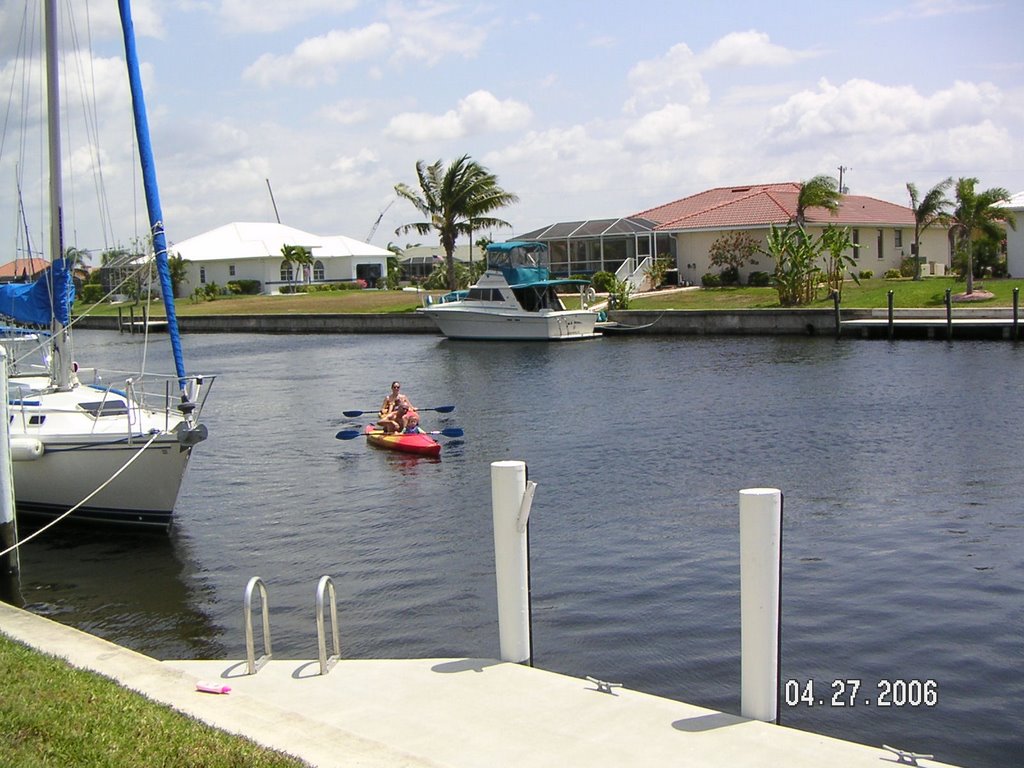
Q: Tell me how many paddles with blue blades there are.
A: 2